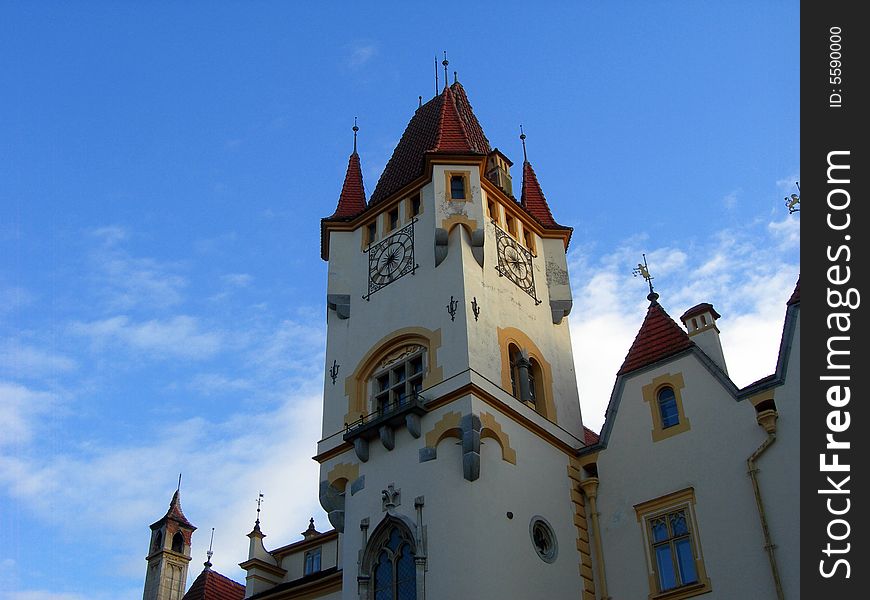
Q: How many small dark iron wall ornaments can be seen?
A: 3